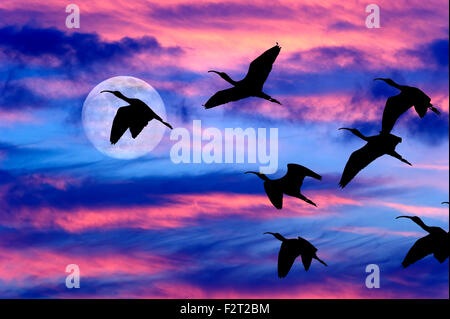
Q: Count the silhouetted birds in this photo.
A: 7